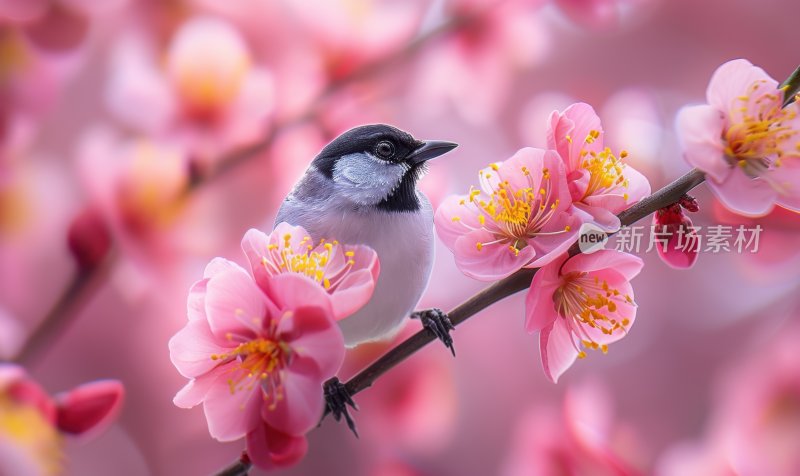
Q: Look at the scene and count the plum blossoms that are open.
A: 6